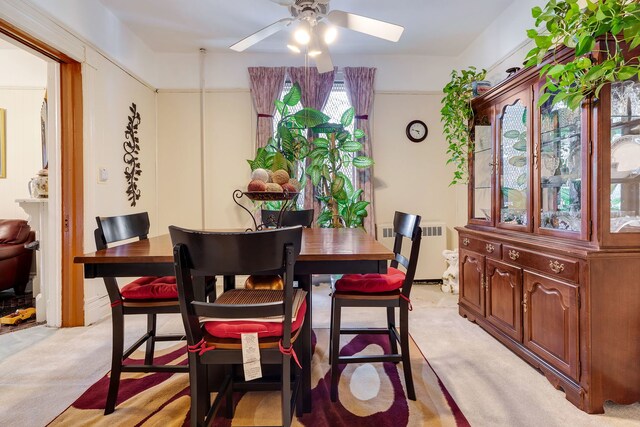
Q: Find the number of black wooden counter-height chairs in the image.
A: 4